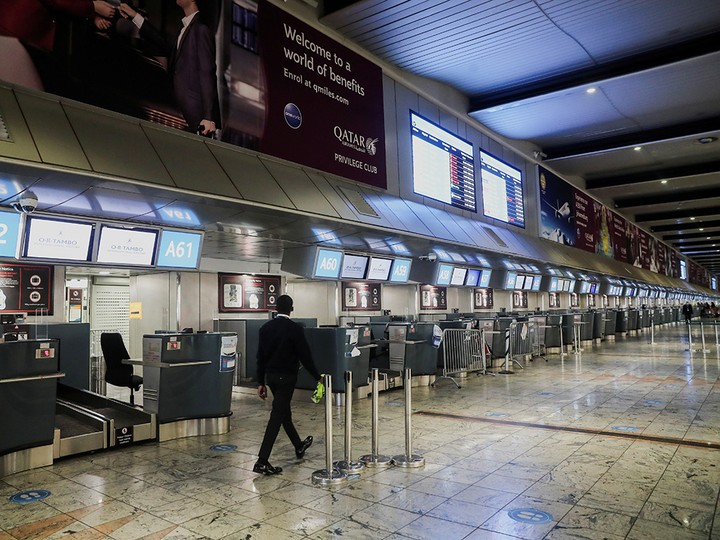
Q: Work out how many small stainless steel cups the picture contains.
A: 0